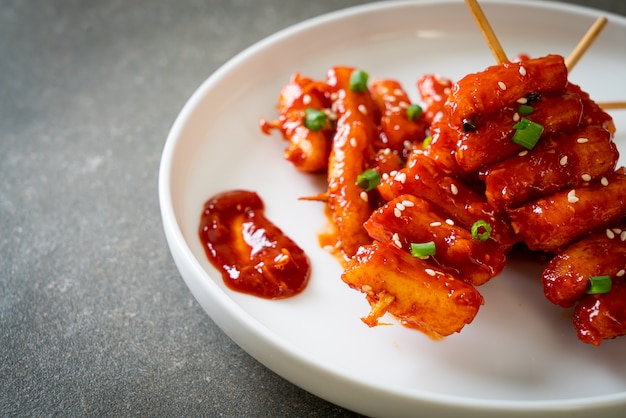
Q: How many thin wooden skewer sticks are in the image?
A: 3